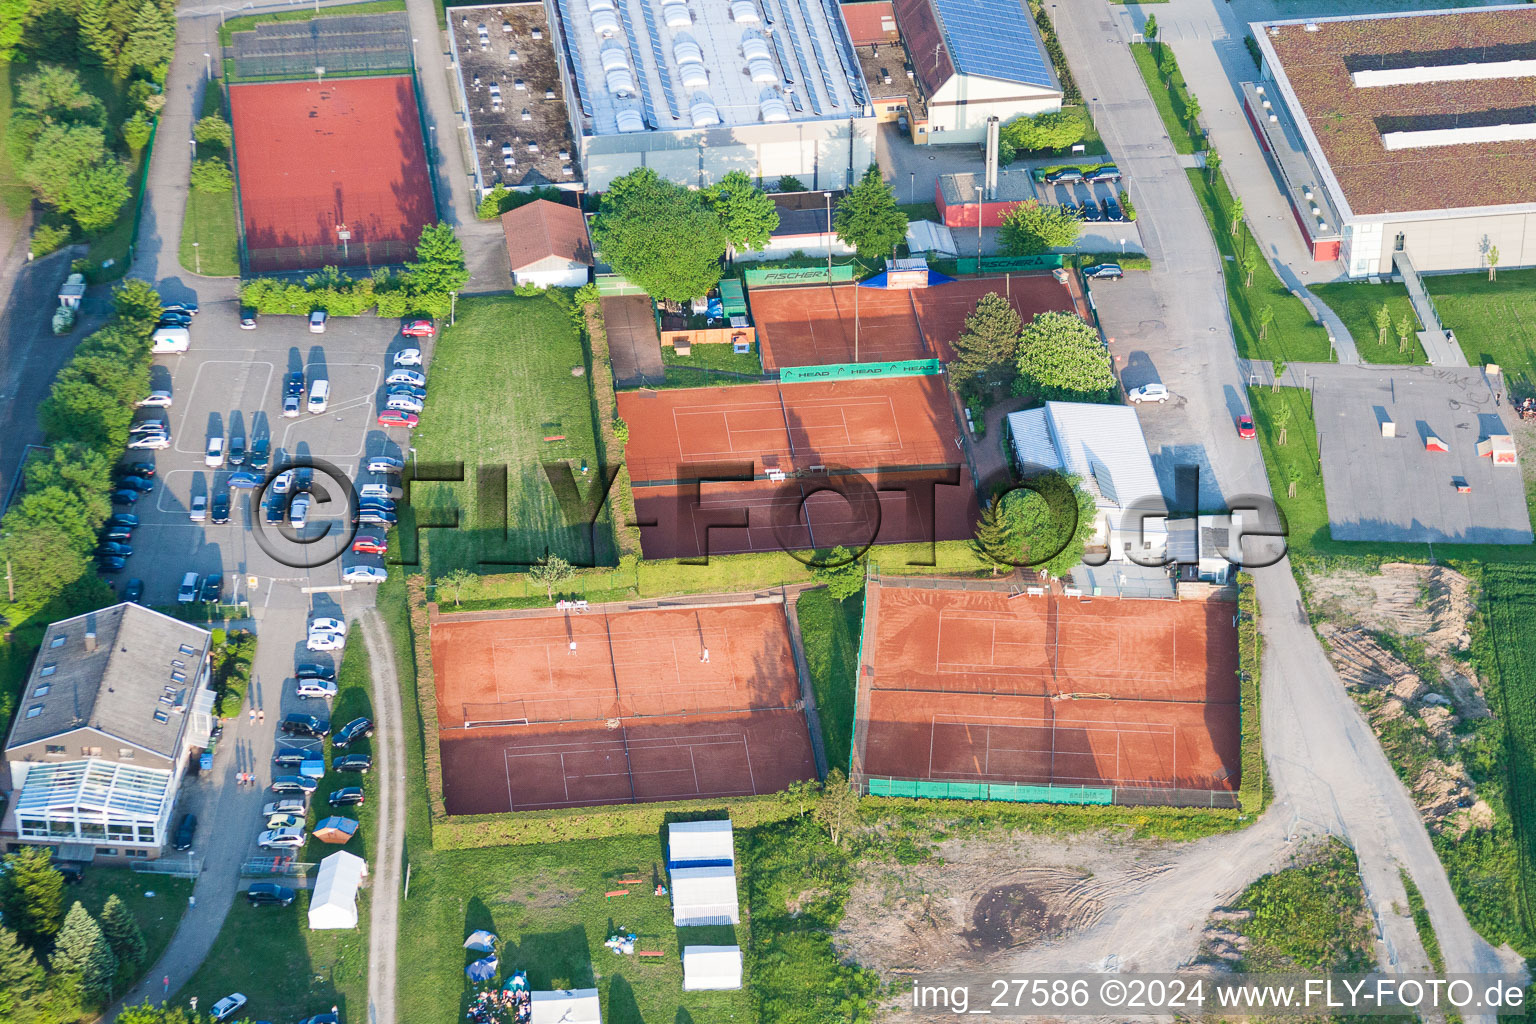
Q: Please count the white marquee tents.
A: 5